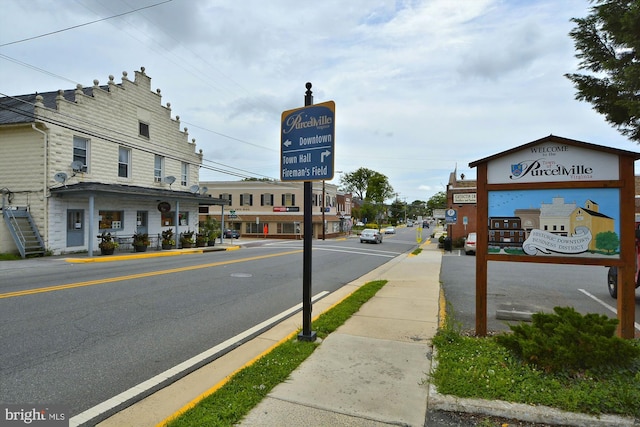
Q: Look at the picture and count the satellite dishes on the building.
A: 5